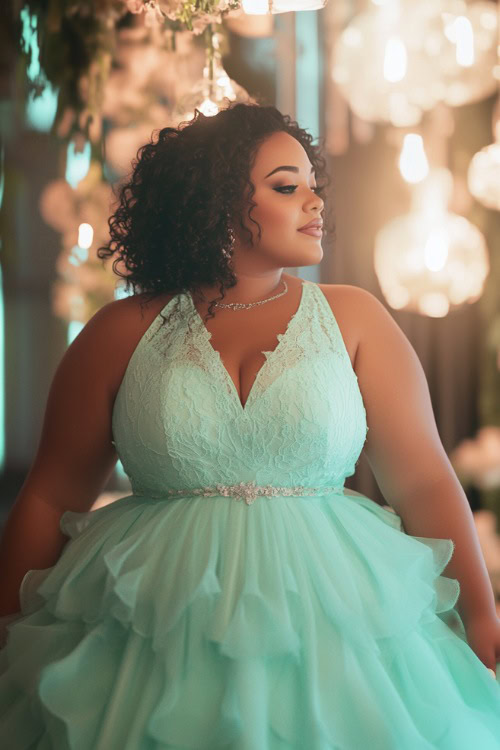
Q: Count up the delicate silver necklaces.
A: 1